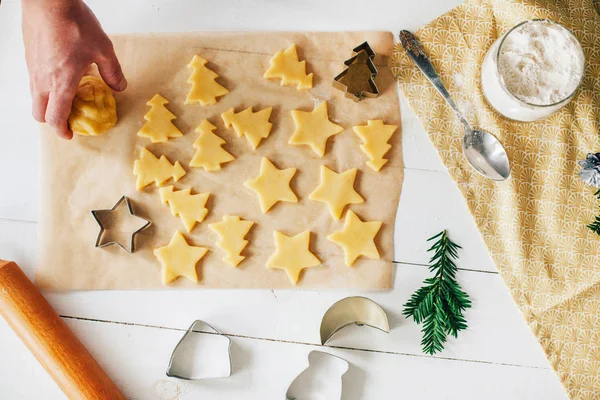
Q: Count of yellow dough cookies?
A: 15